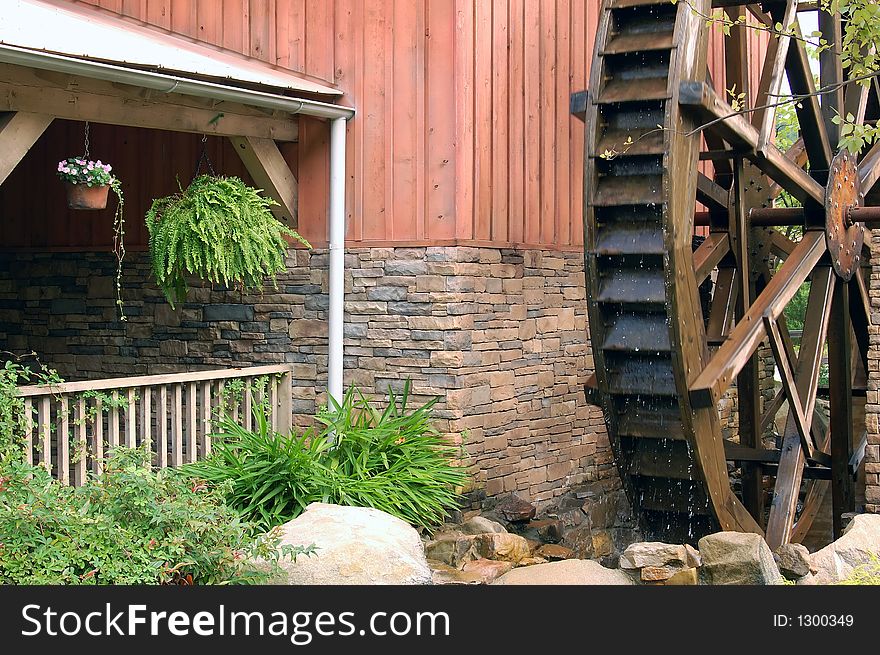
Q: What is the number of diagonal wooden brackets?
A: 2